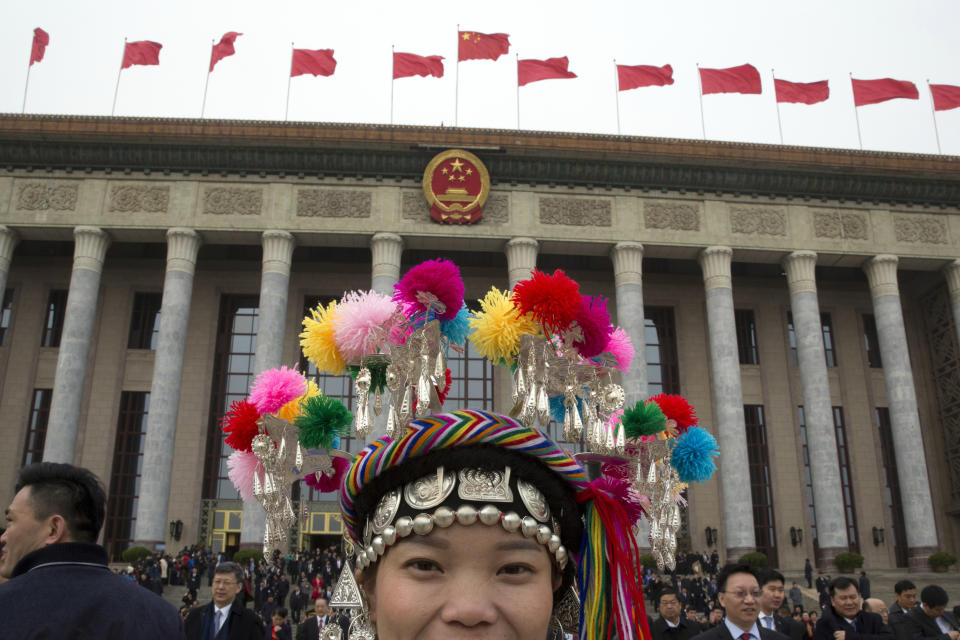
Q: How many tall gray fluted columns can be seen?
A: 11